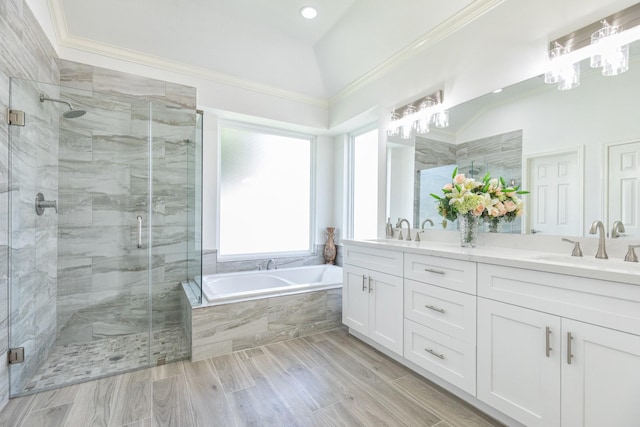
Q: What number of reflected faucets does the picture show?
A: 2